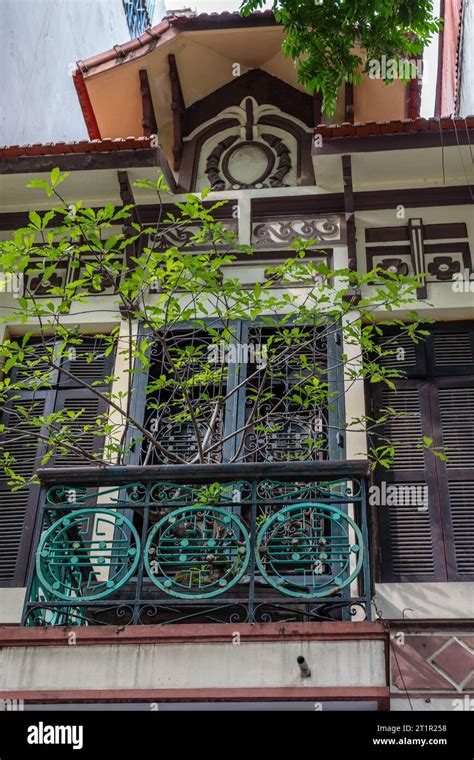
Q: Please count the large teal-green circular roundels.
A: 3